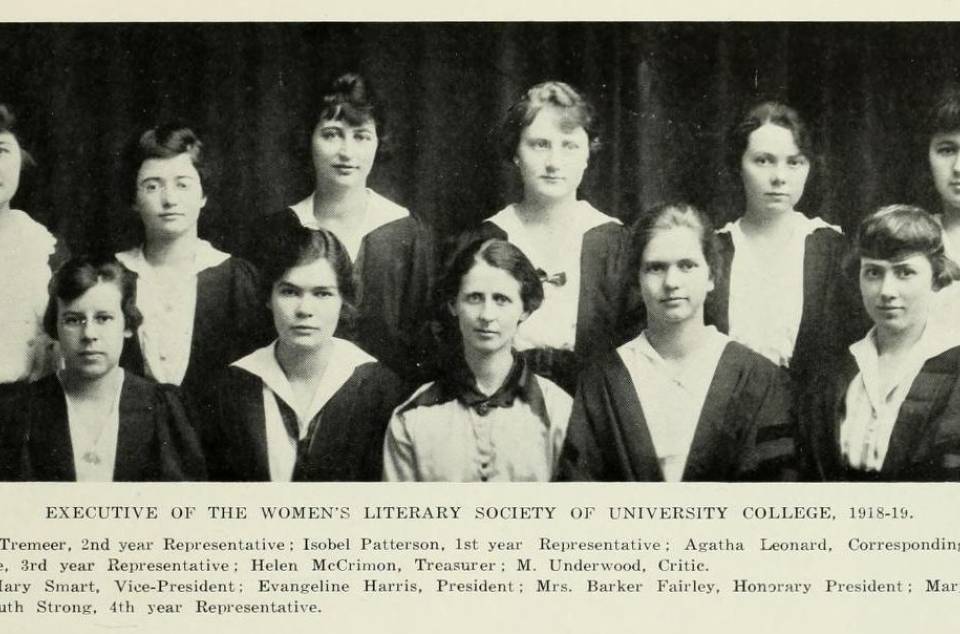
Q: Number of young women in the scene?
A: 11